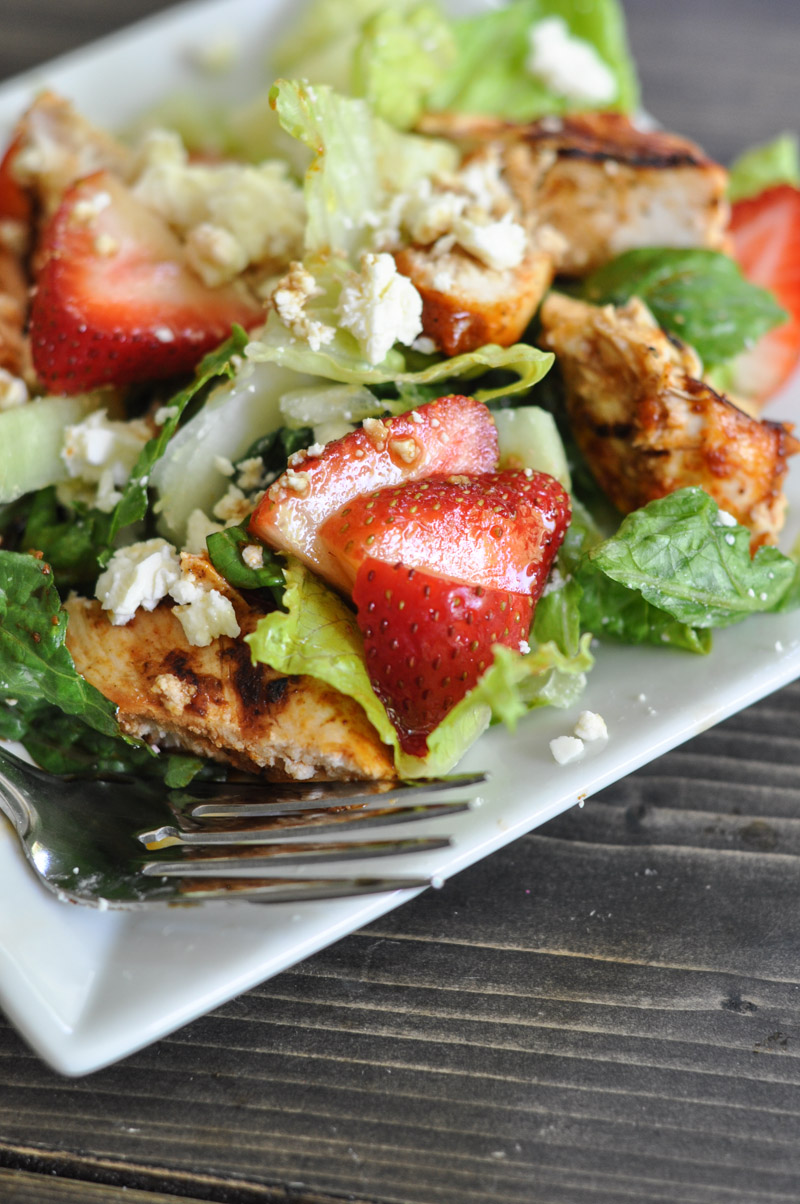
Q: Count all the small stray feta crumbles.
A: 2